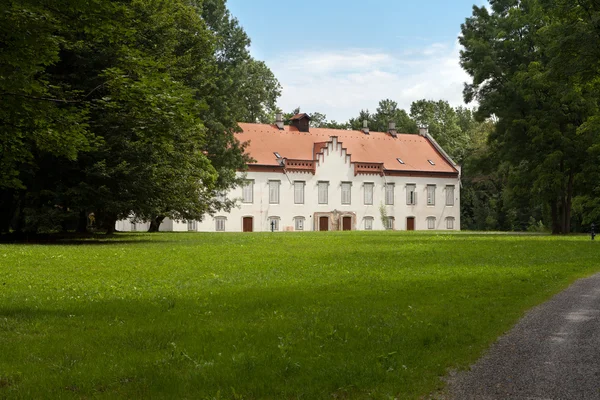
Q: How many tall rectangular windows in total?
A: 10